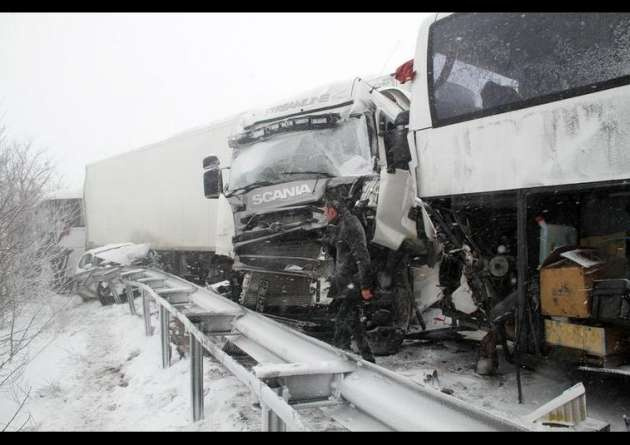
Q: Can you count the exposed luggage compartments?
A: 1